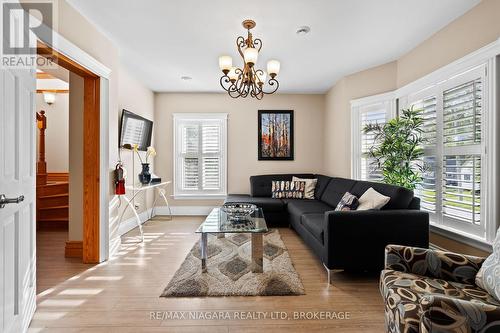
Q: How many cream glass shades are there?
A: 5